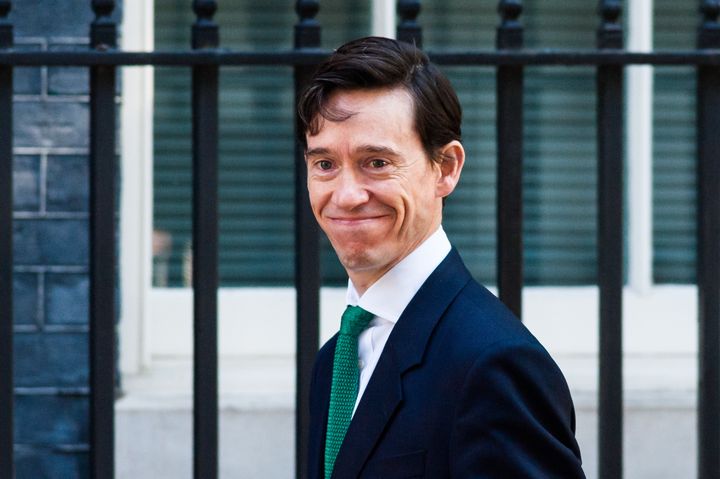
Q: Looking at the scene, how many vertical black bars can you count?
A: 8